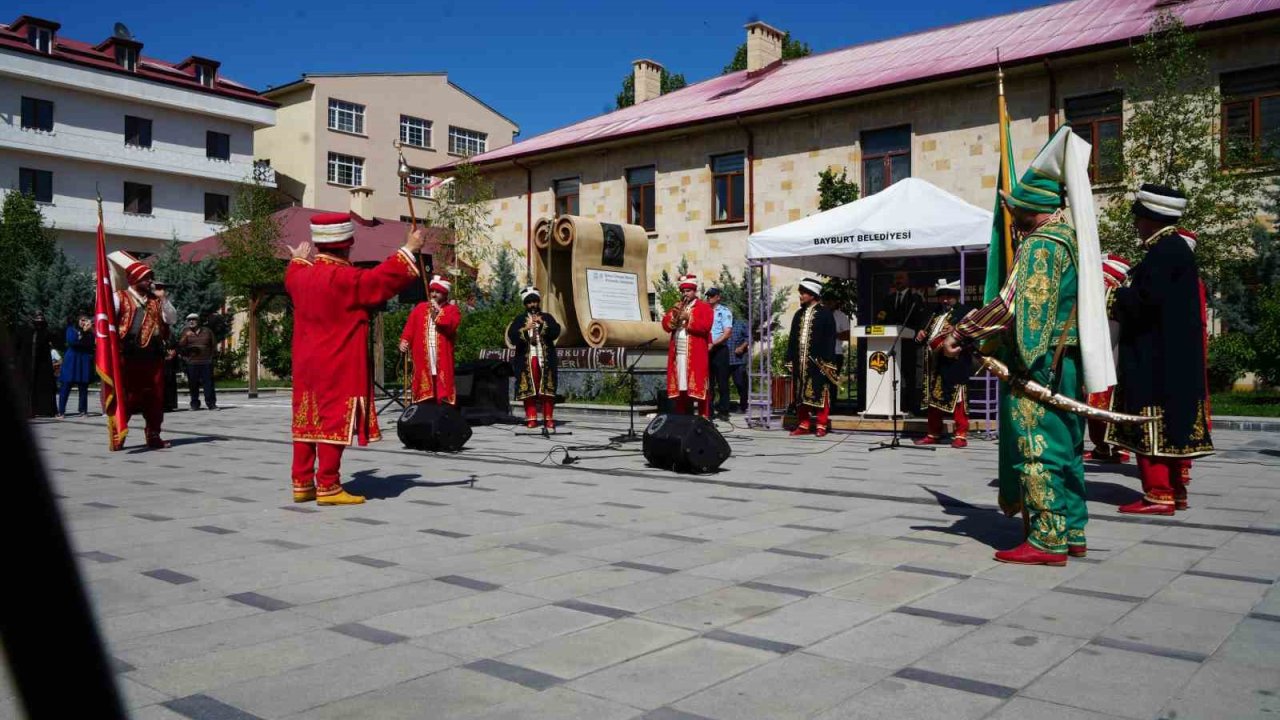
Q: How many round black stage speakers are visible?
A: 2